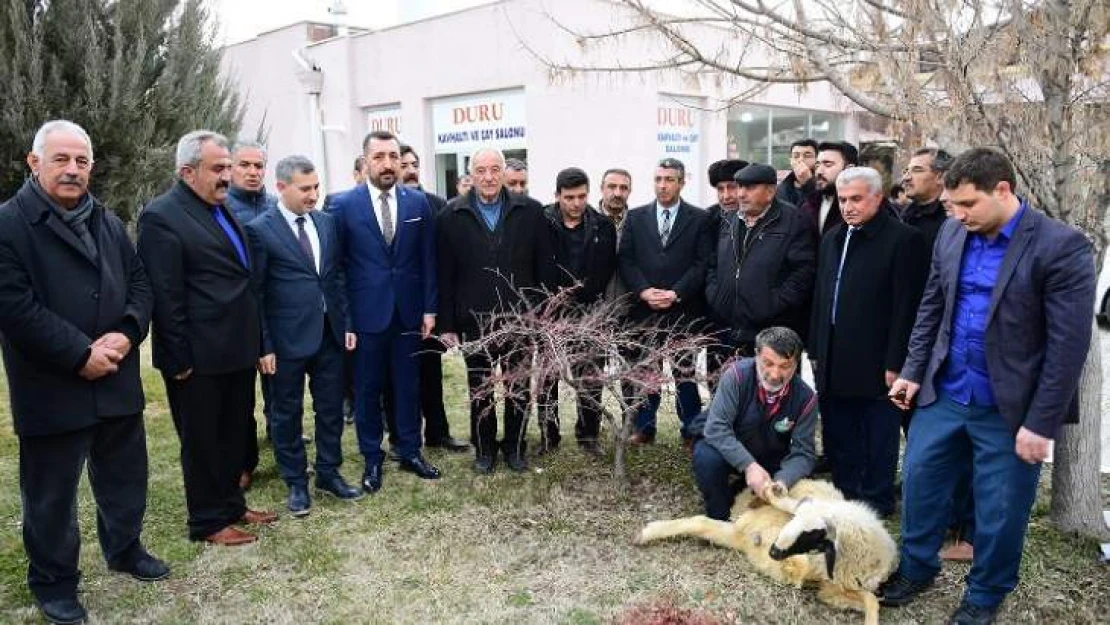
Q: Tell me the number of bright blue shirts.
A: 2